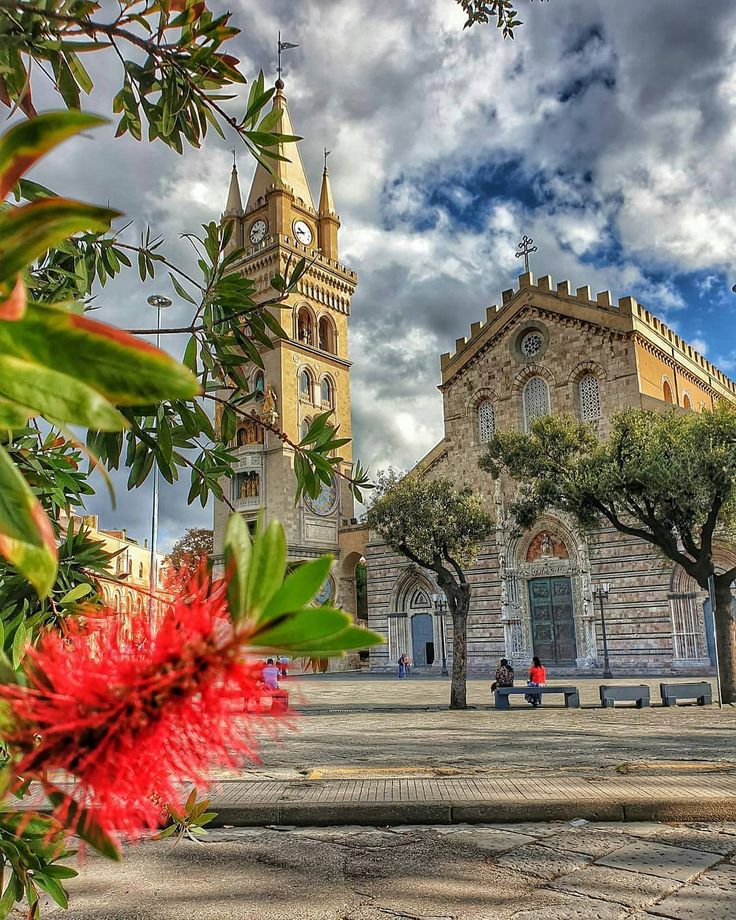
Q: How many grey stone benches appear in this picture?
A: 3